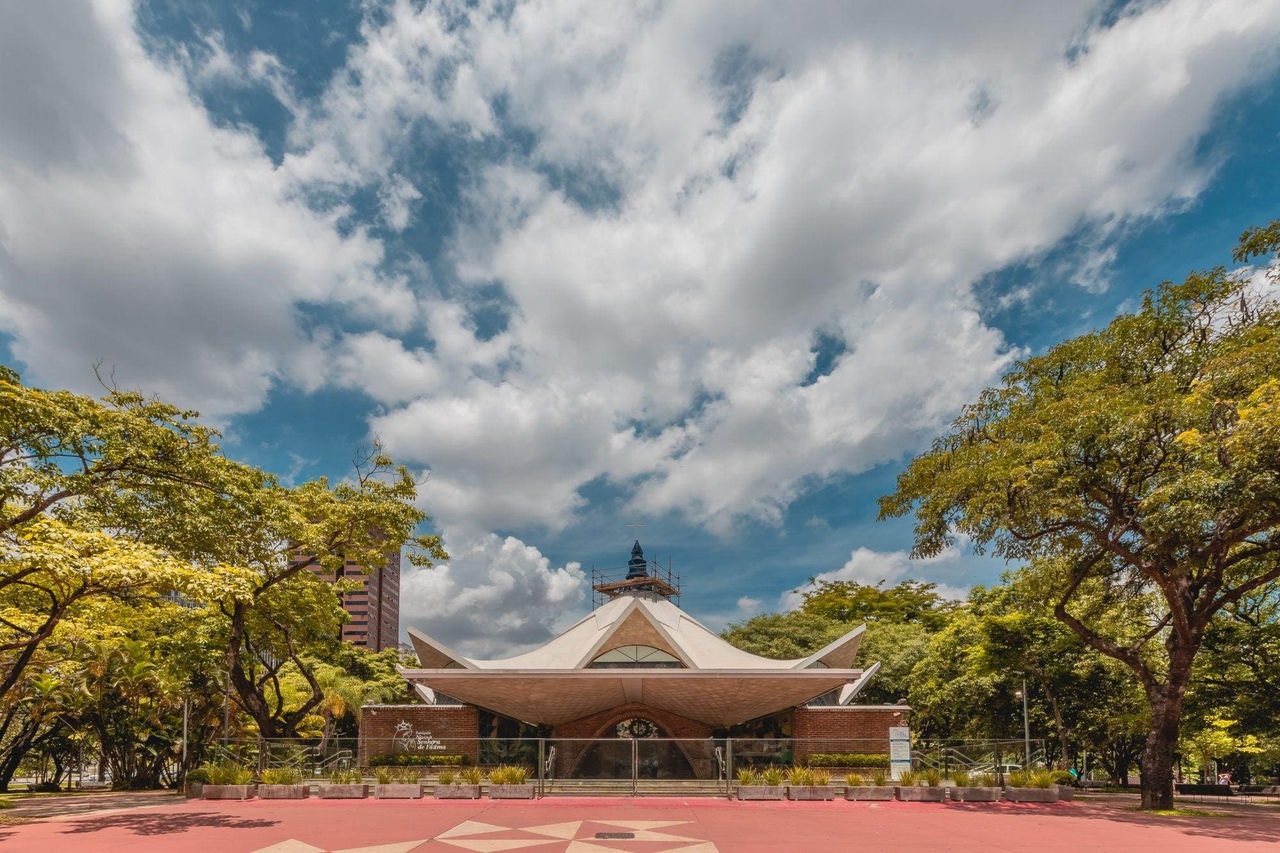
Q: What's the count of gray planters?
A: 14